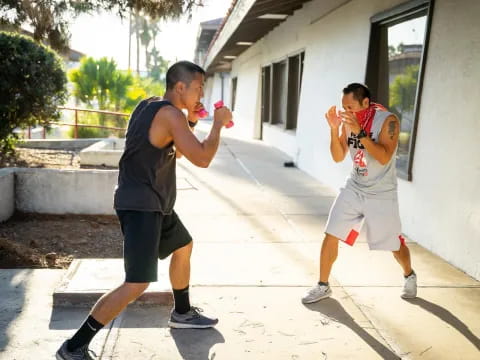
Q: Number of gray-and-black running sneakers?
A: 2